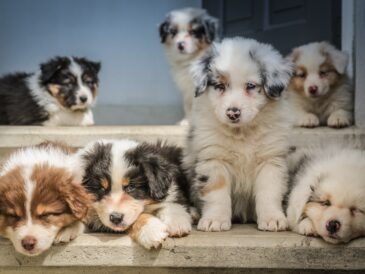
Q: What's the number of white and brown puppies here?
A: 2